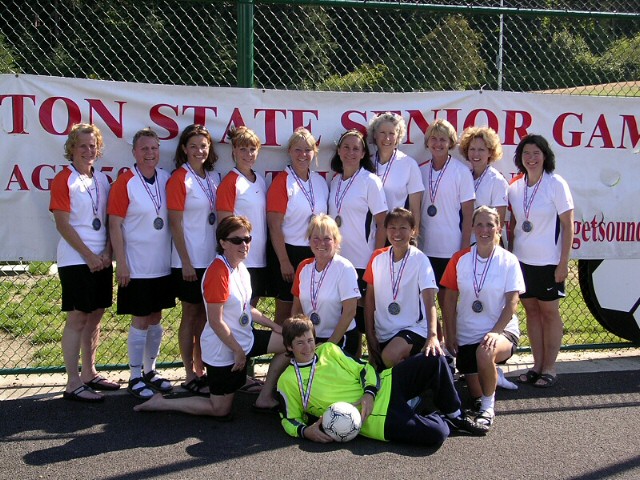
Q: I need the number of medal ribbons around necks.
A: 14